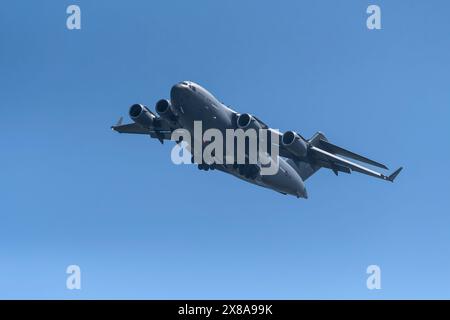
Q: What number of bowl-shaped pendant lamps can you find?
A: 0